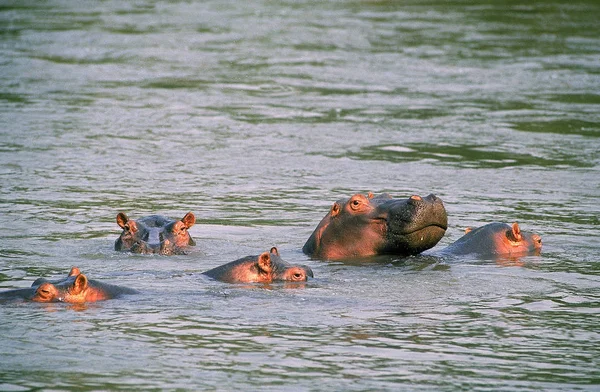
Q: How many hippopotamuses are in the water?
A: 5